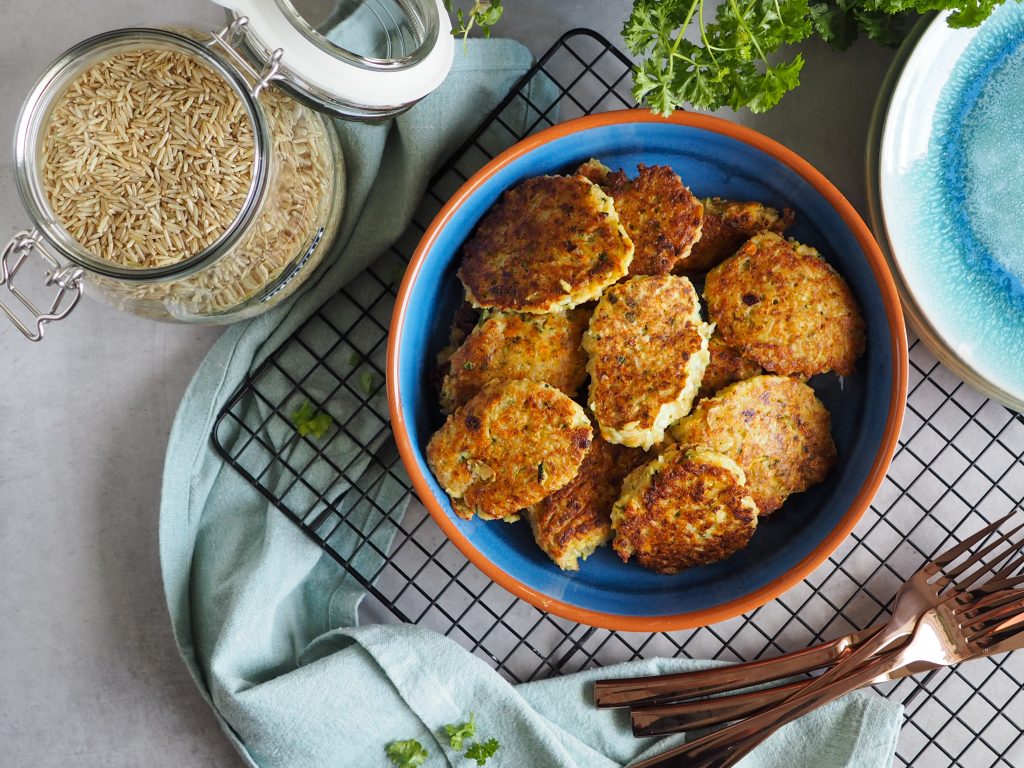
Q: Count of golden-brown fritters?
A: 11